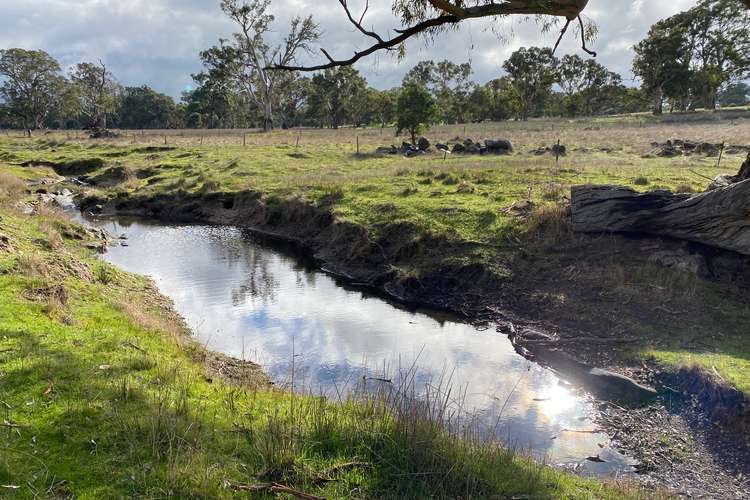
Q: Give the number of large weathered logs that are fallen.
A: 1